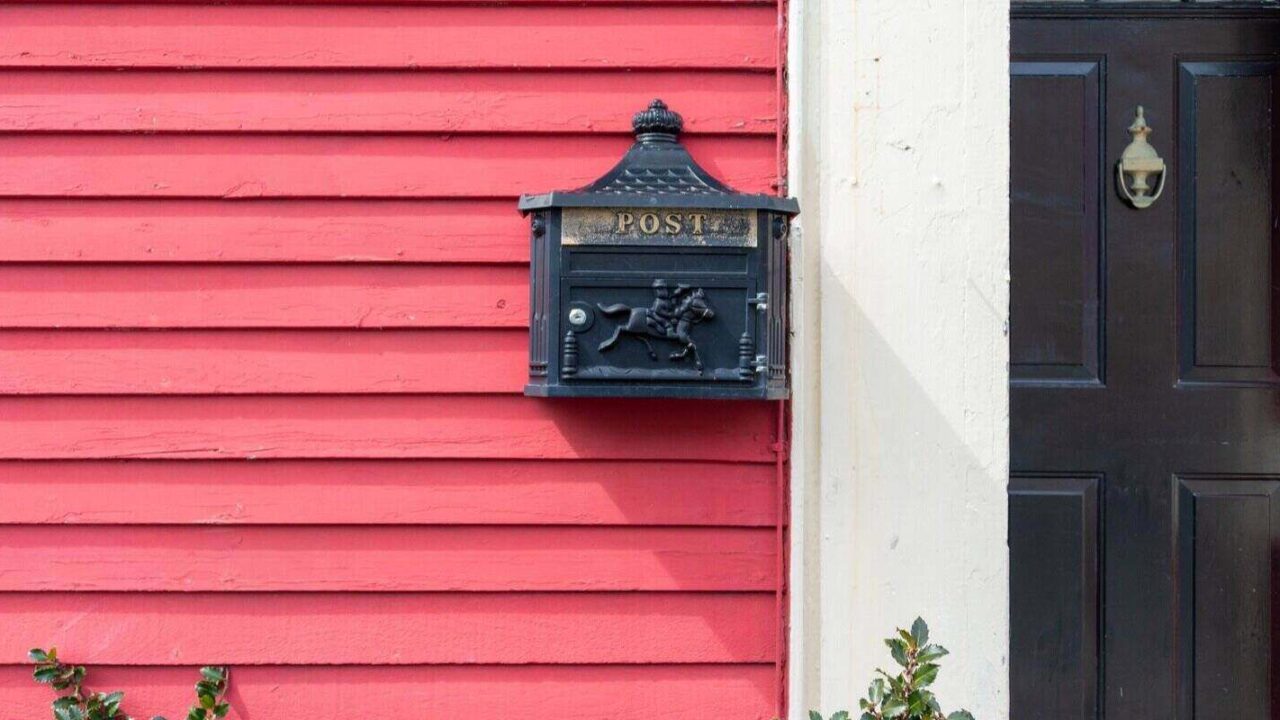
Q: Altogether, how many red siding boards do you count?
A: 11